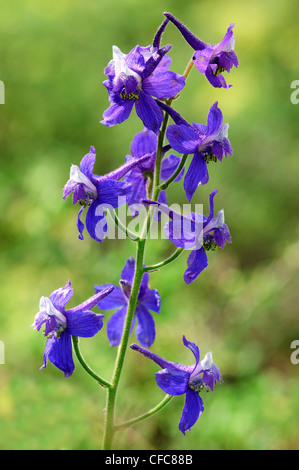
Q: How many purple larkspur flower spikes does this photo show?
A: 1